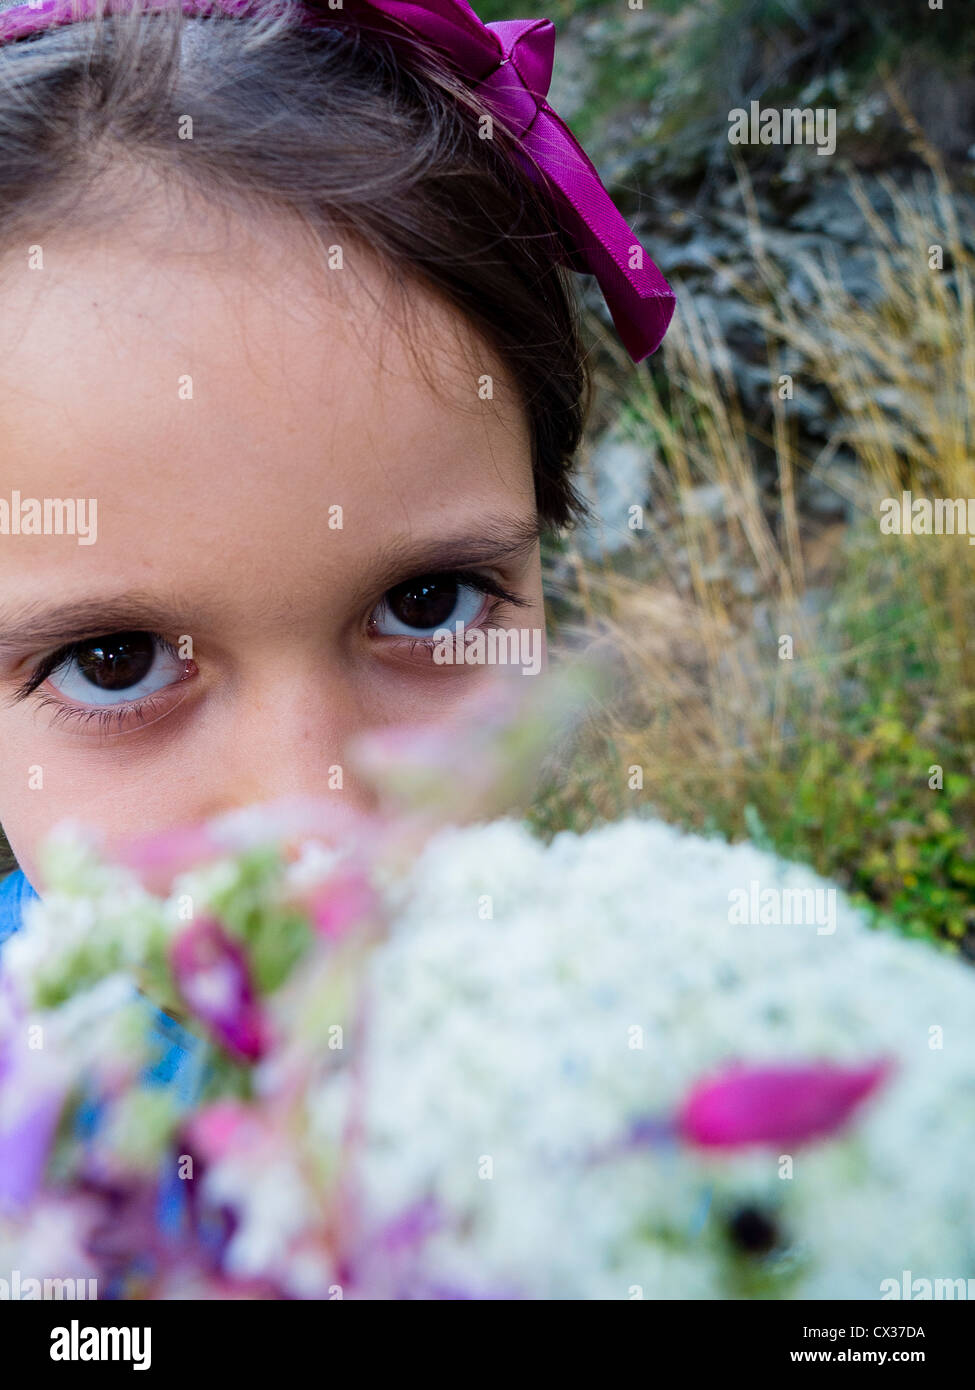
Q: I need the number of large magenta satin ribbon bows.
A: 1